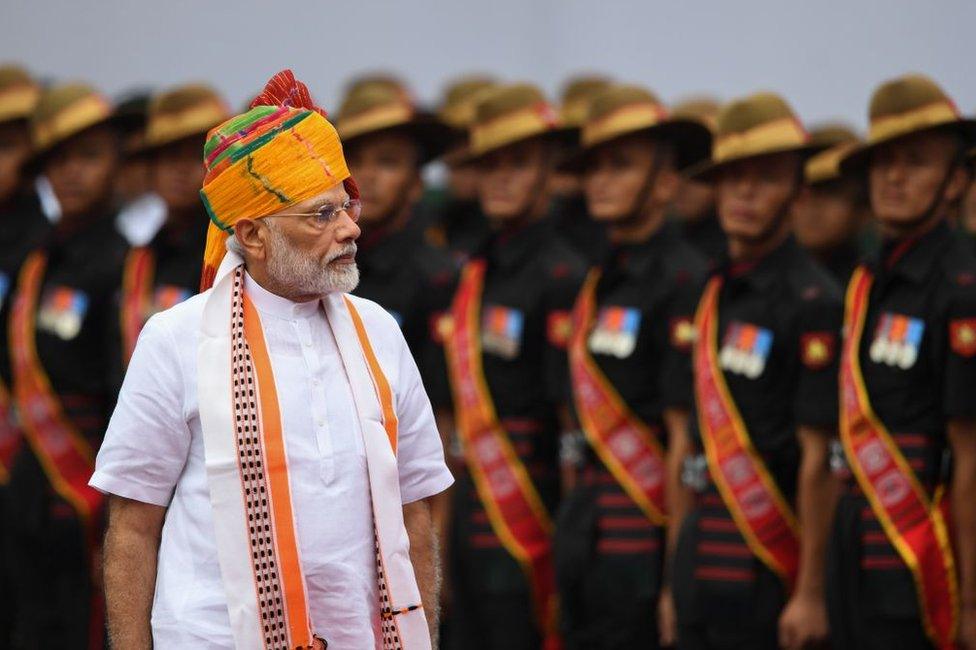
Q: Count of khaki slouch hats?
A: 12